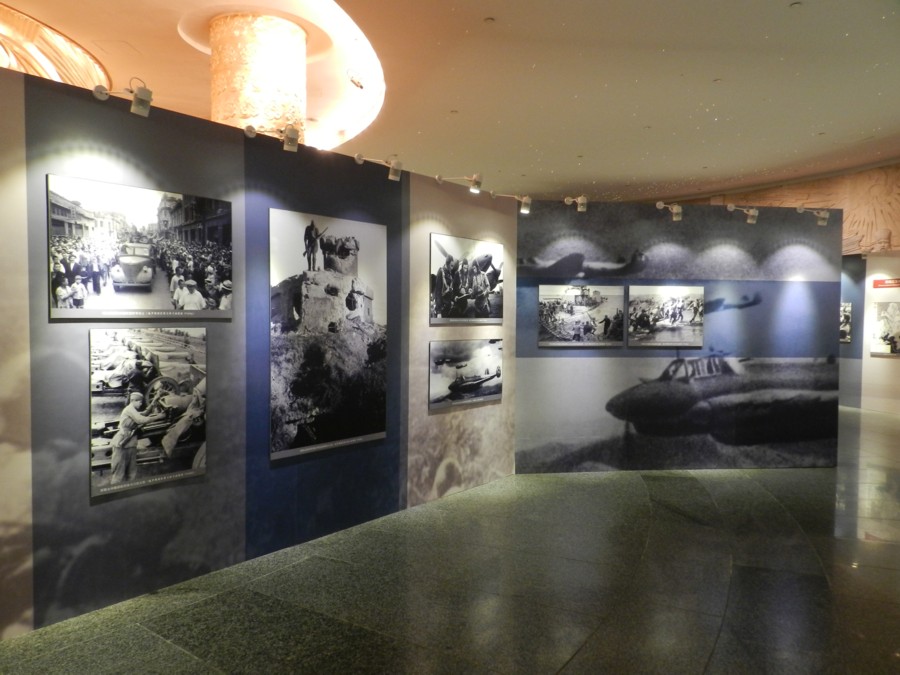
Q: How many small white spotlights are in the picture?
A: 9